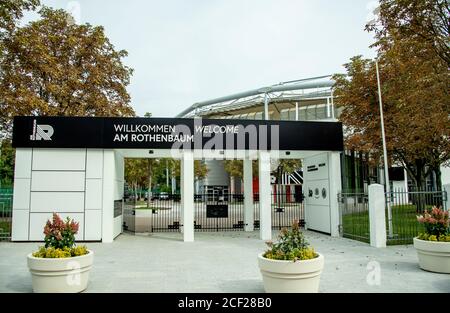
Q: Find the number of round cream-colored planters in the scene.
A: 3